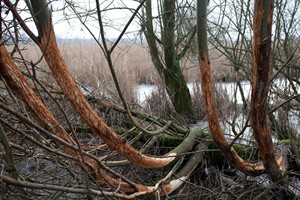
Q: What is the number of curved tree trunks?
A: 4